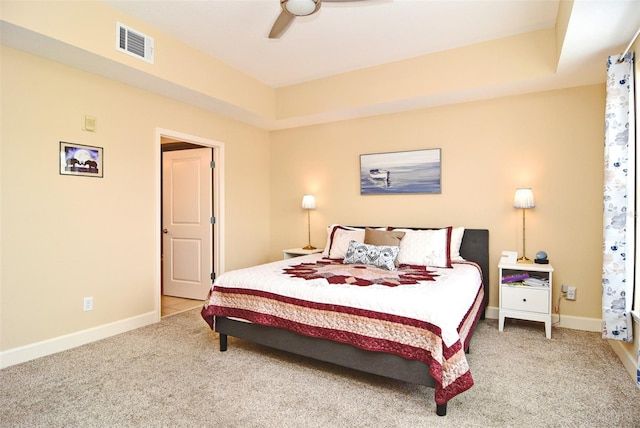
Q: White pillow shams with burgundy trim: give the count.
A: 2